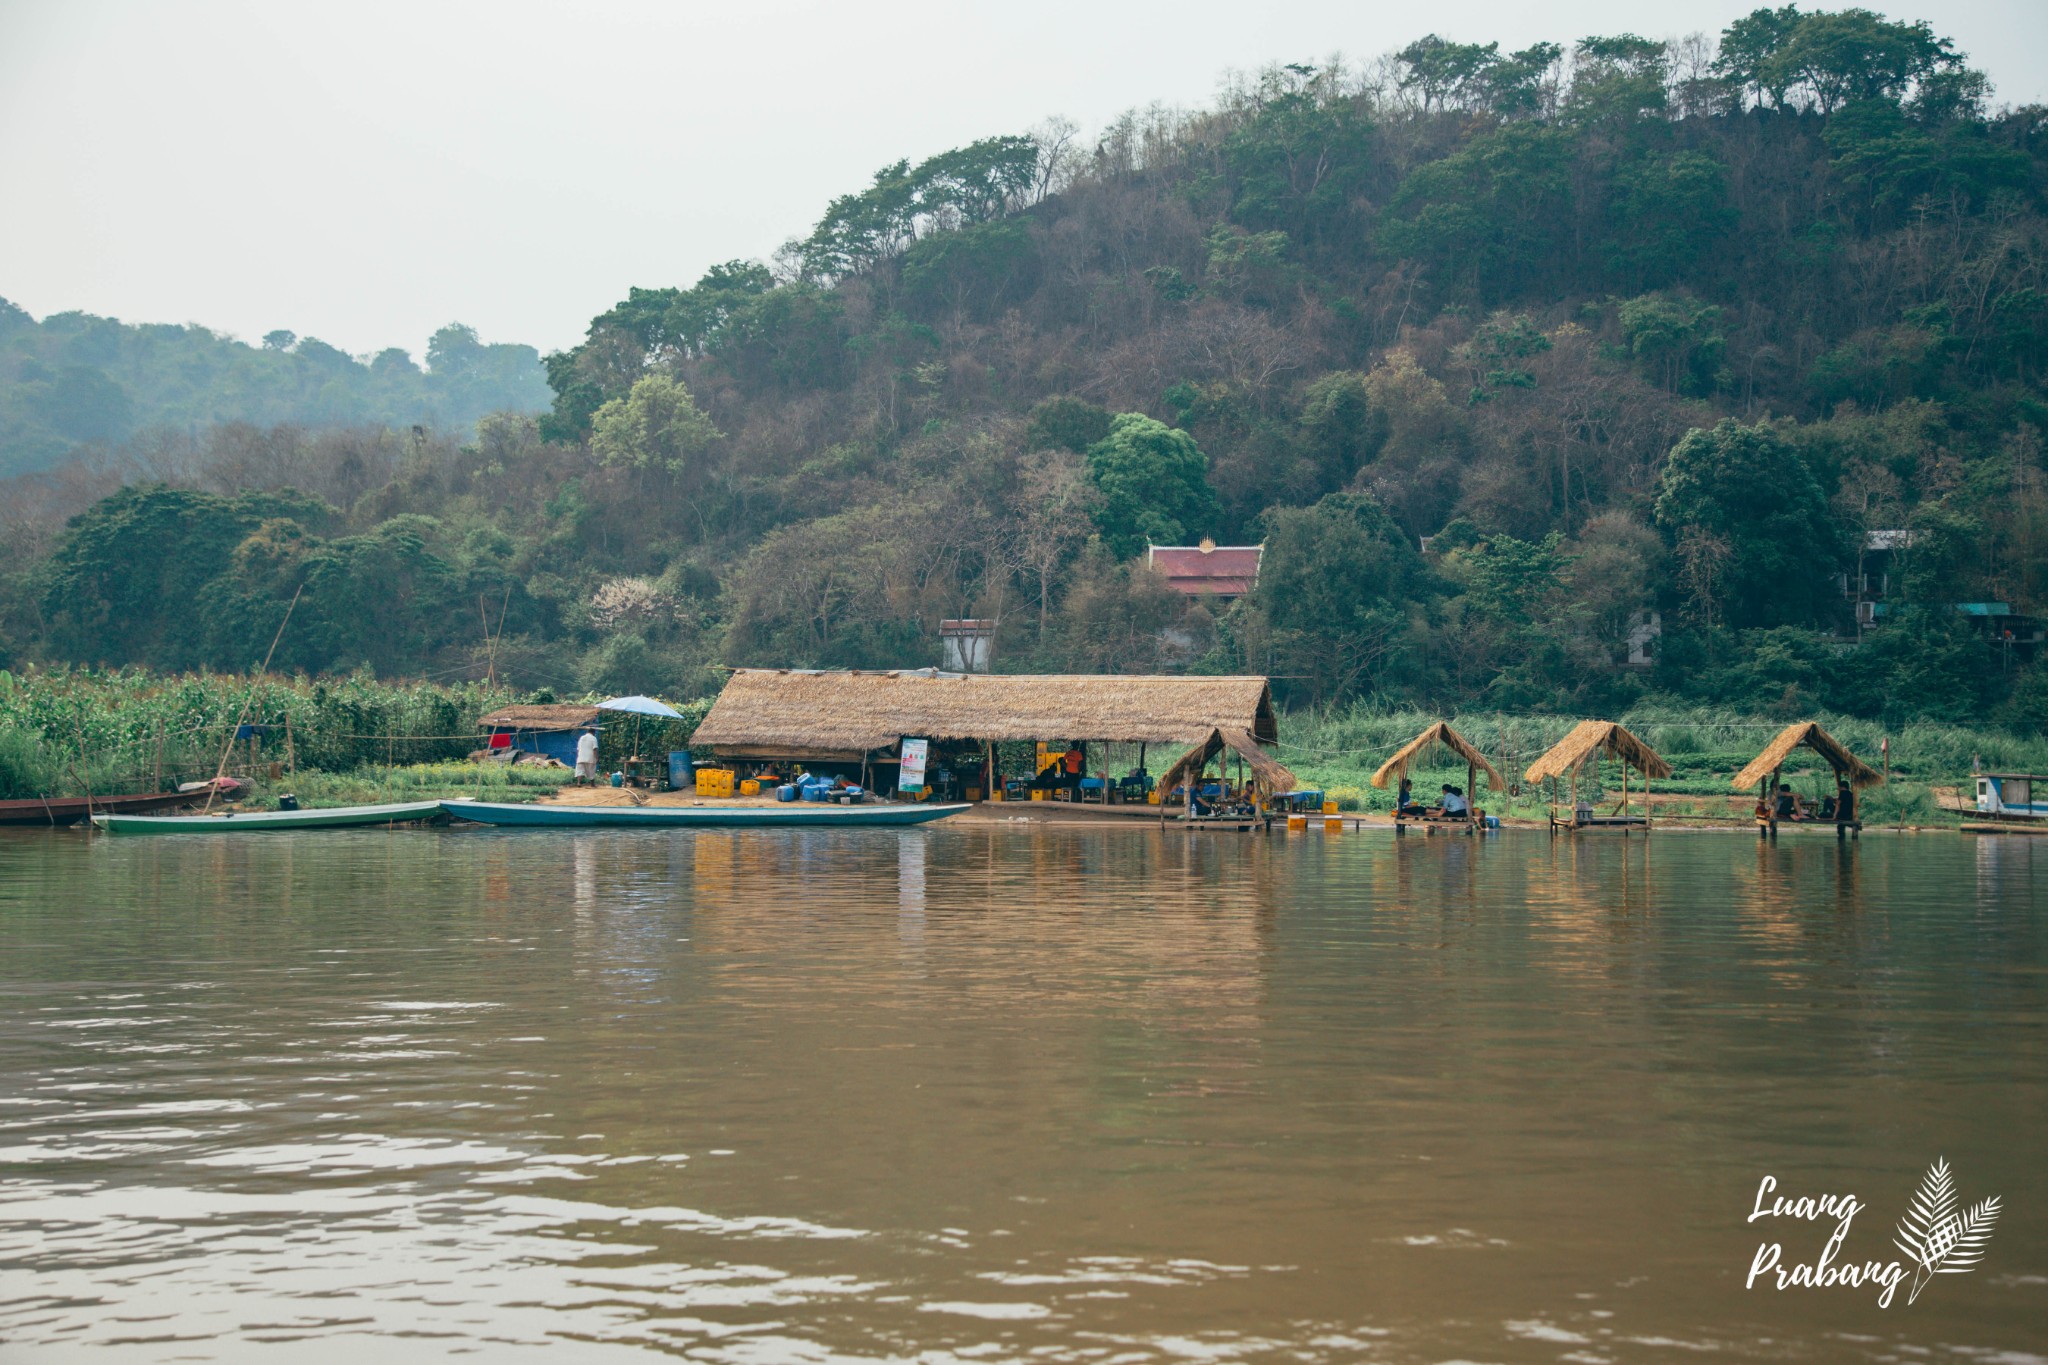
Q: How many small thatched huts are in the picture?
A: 4